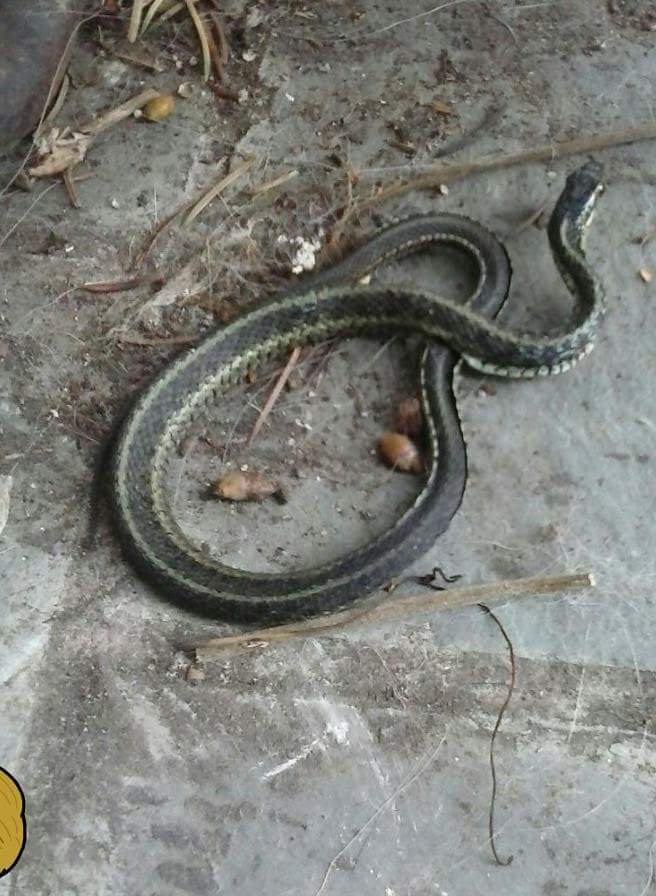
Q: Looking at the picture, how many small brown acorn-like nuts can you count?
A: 3